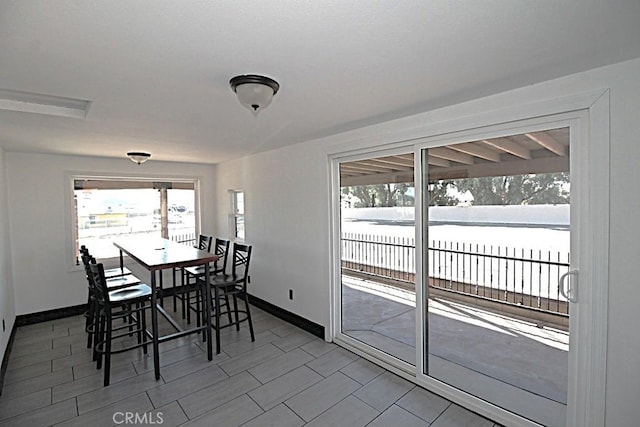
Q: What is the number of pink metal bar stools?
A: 0